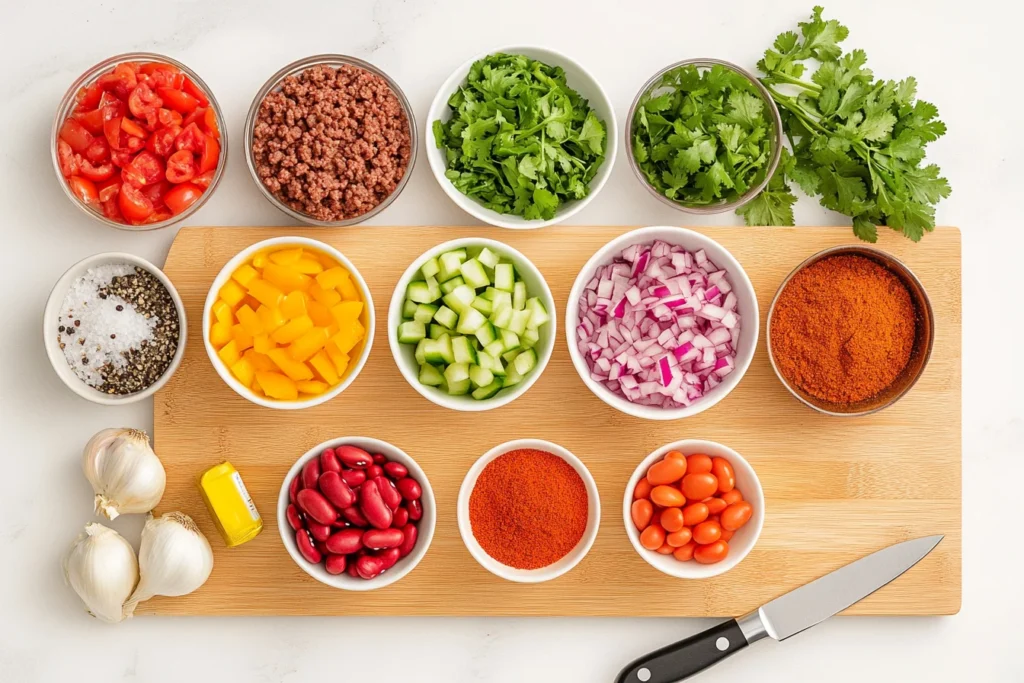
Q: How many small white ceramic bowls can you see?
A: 8